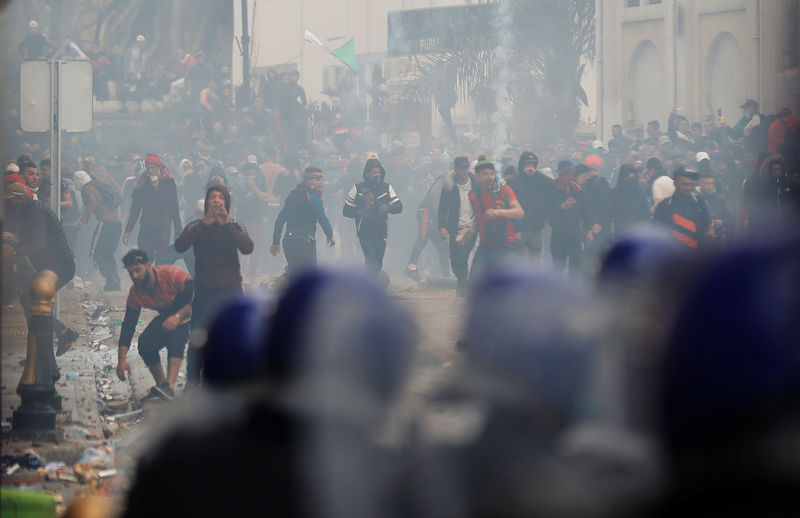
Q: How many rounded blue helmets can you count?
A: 5